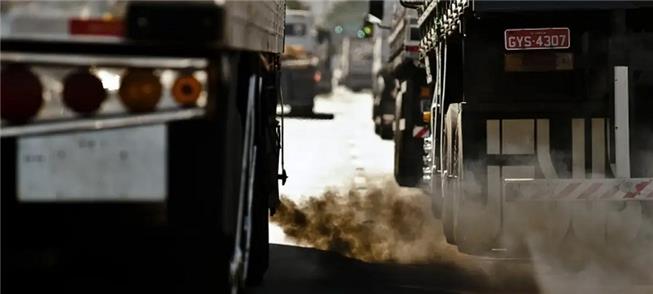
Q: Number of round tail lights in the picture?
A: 4